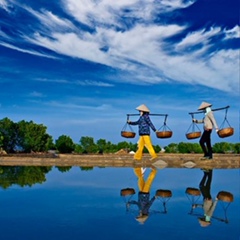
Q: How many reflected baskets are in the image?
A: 4